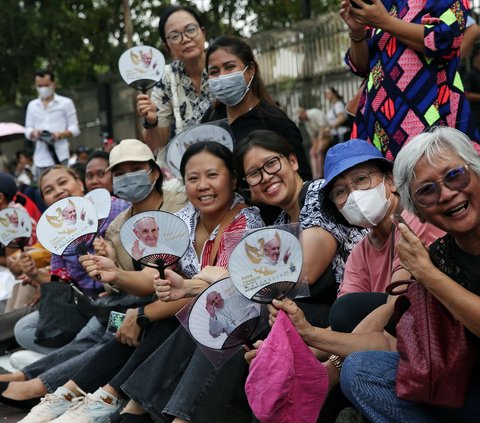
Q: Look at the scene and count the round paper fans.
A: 8